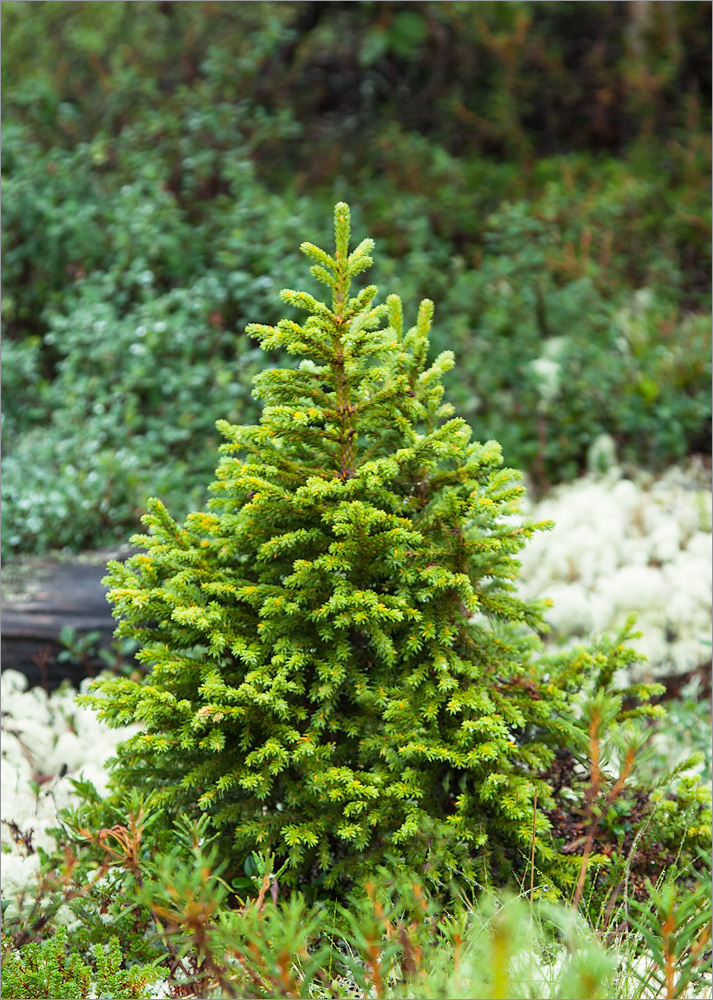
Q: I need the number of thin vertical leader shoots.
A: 3